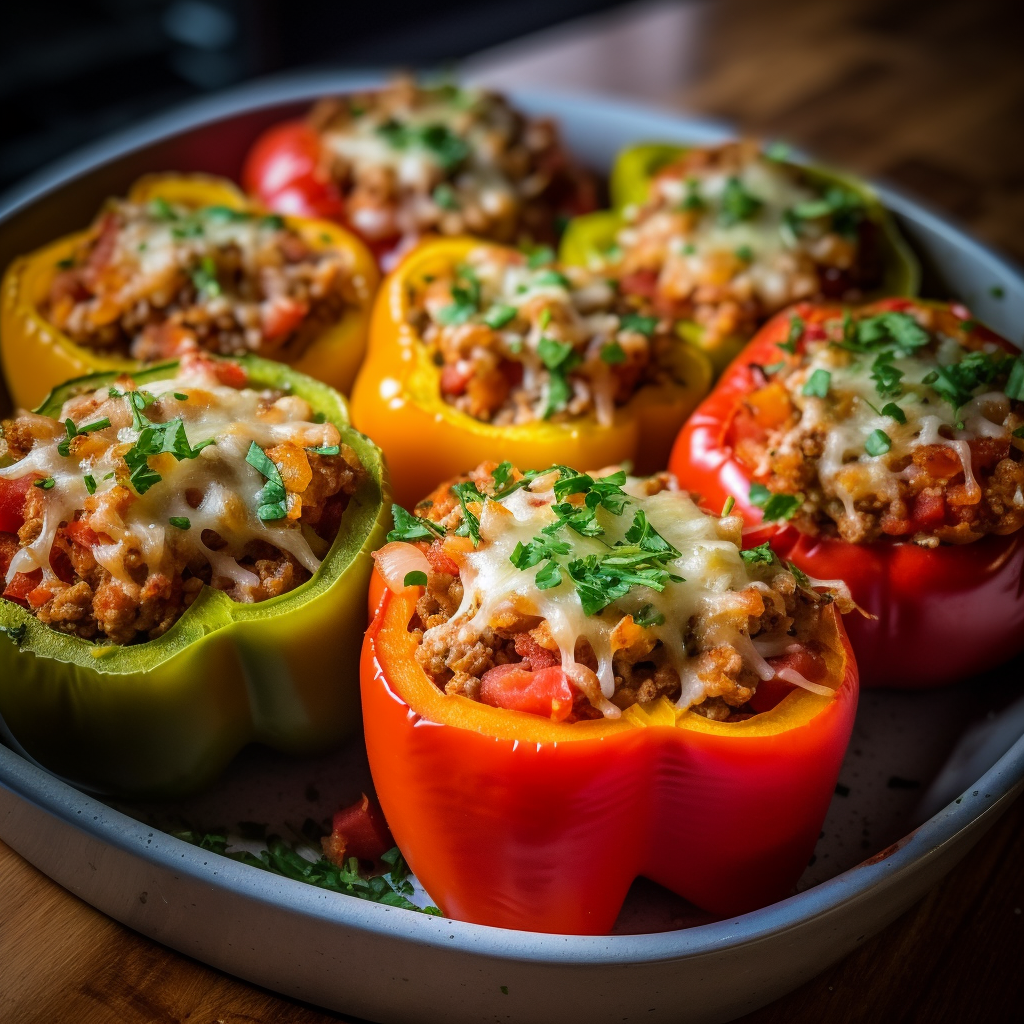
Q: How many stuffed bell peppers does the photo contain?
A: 7